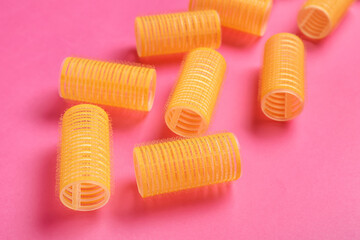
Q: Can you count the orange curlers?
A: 8